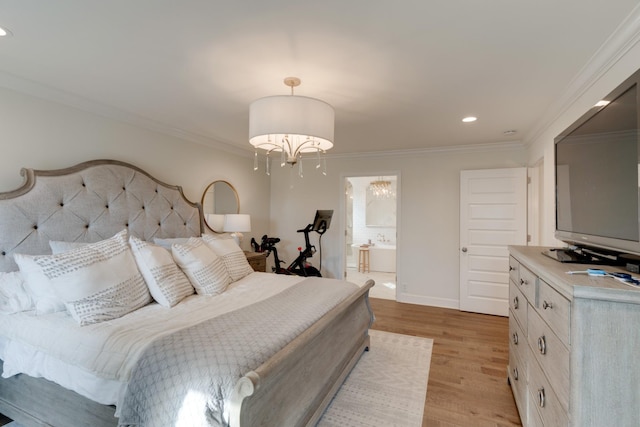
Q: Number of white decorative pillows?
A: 4